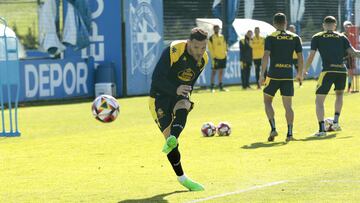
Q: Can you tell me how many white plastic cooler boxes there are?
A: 1